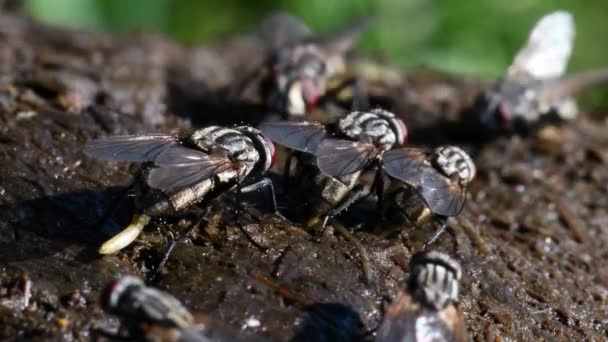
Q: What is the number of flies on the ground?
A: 7